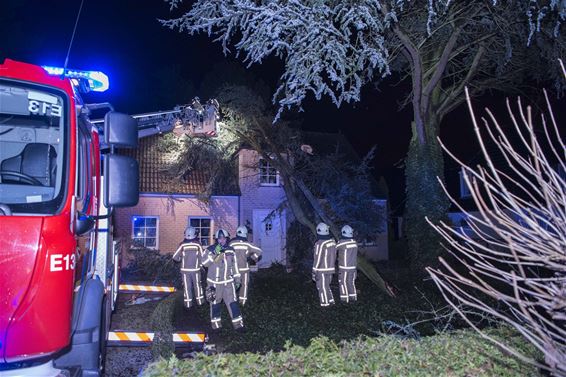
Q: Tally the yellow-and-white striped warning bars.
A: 2